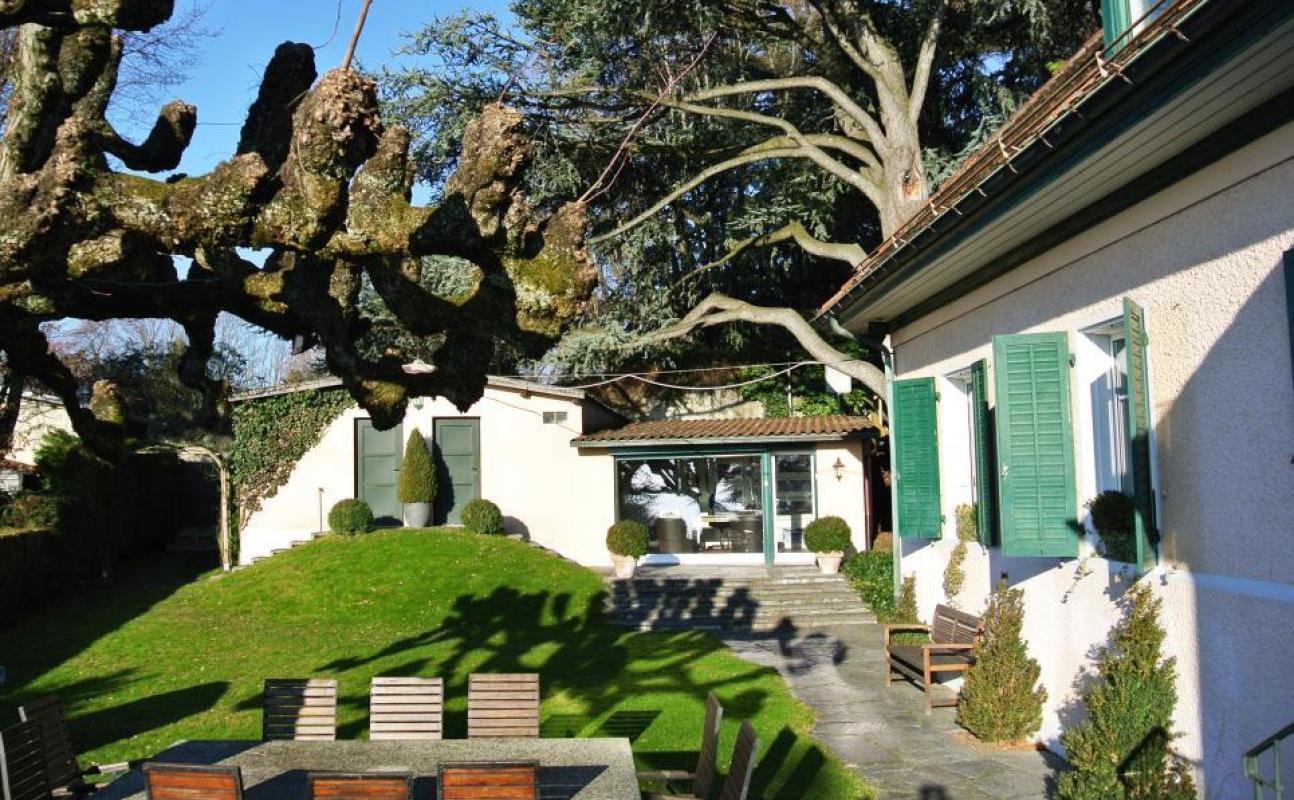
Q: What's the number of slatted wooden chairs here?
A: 10